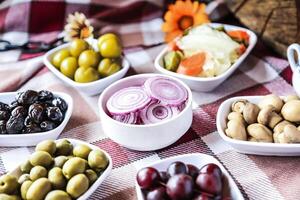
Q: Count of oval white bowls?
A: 6